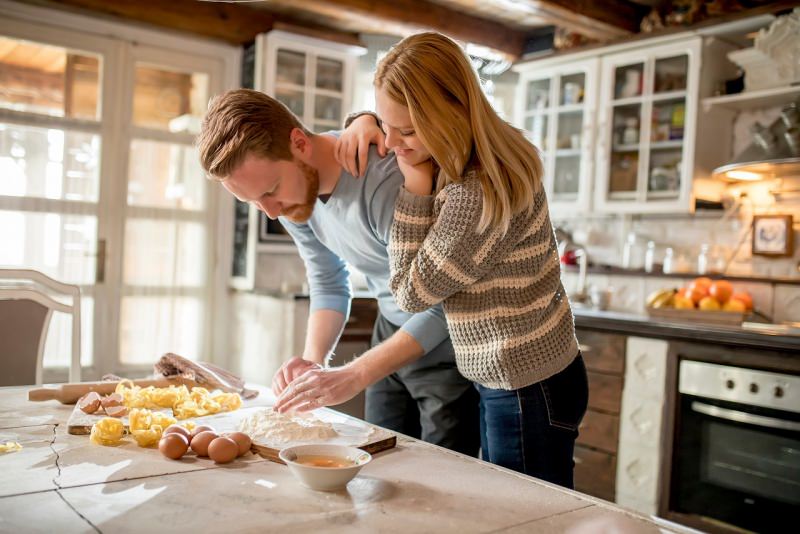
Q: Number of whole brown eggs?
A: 6